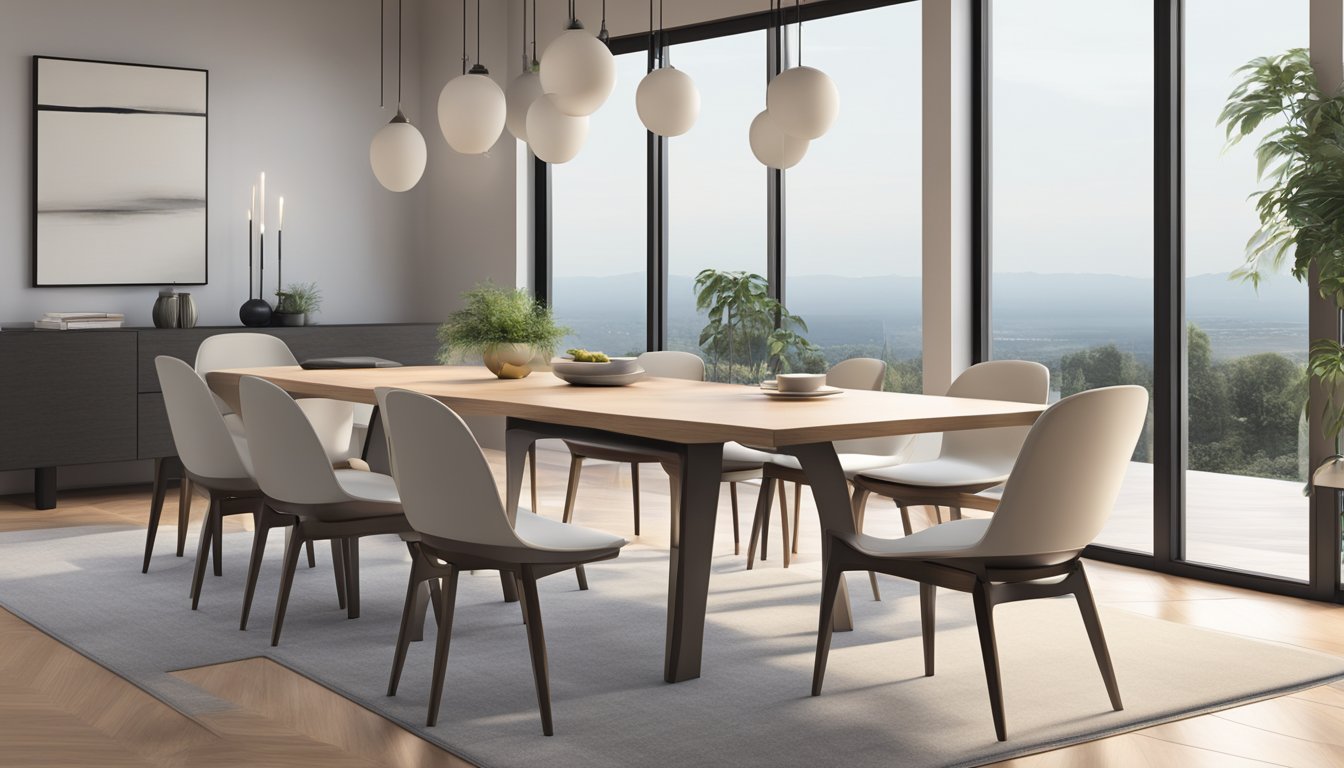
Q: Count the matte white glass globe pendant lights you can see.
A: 8